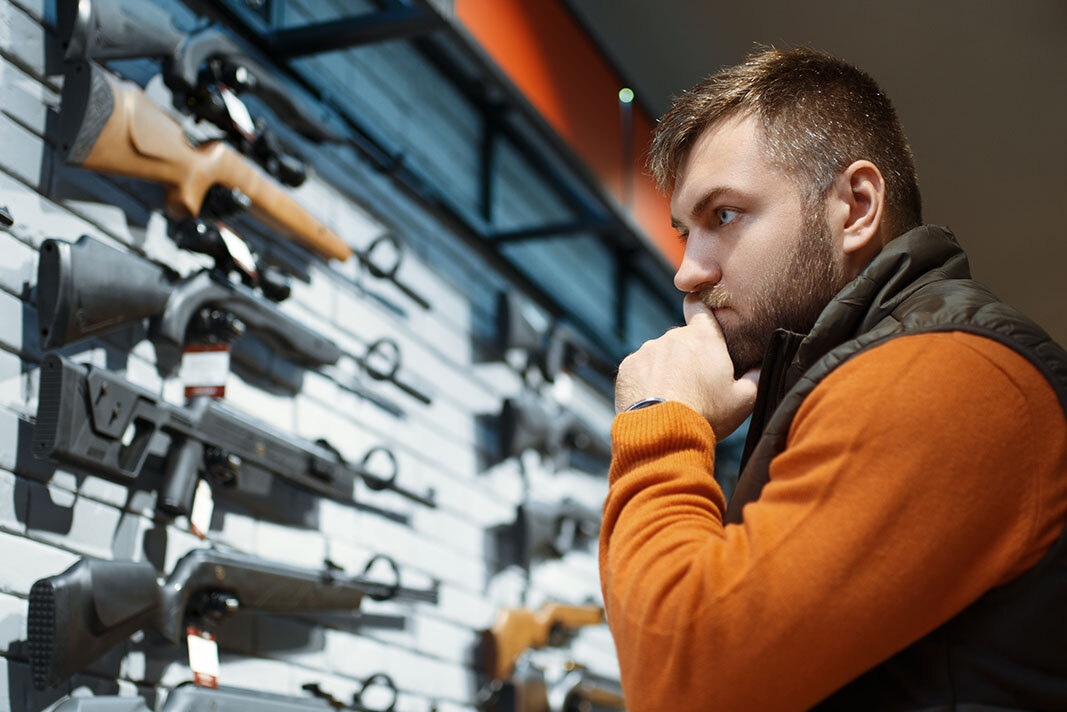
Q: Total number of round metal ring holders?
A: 5